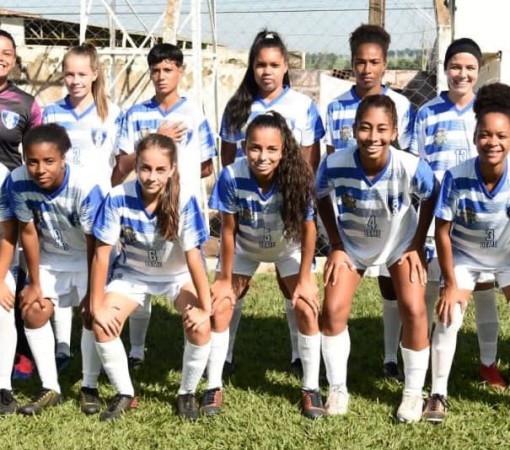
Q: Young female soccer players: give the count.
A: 11